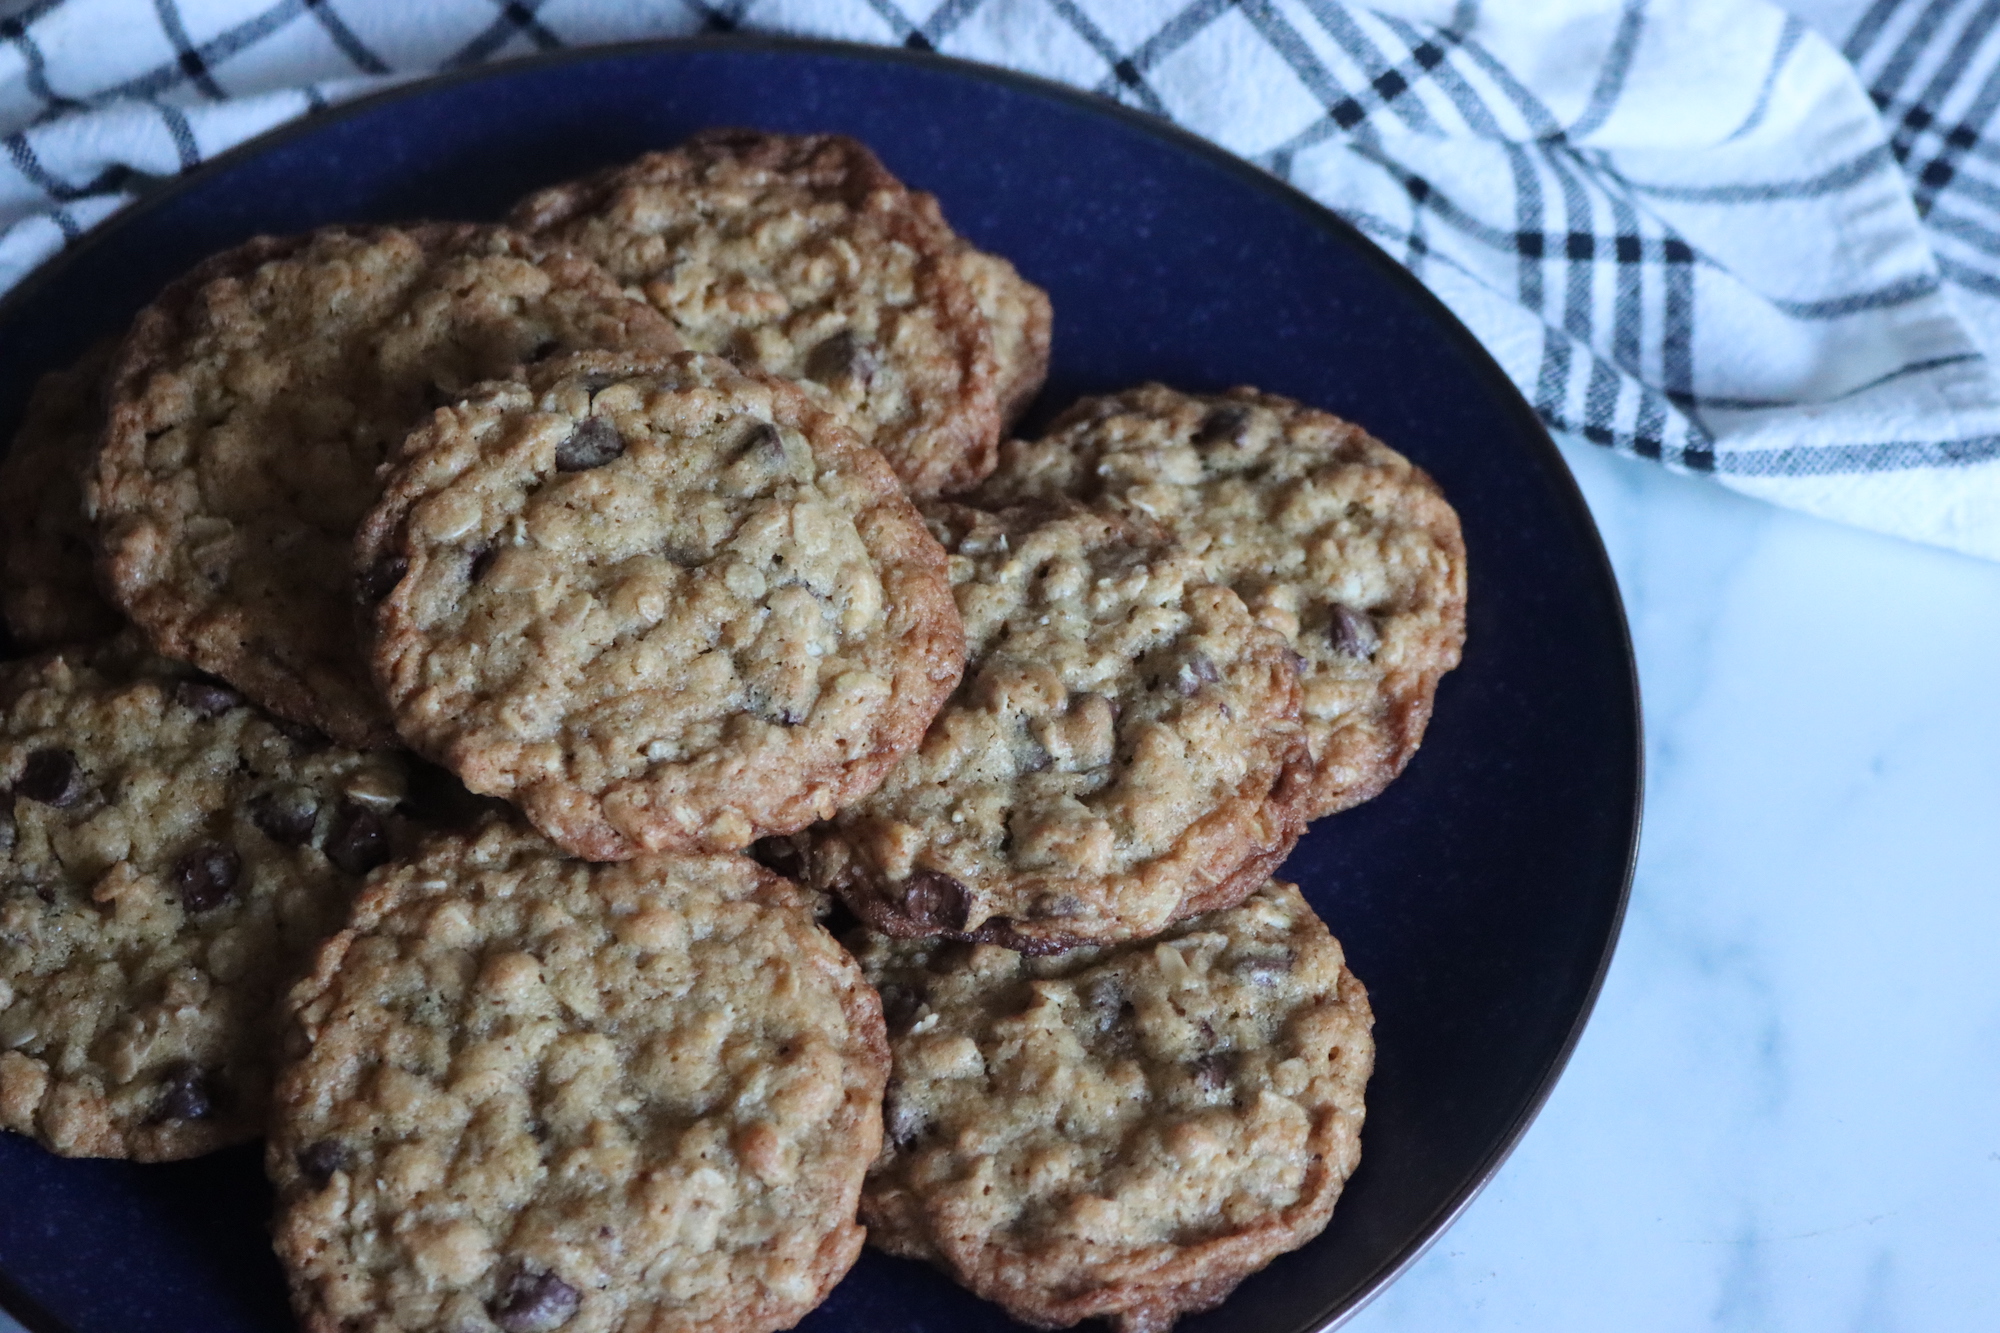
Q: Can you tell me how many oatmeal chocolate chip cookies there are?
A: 10